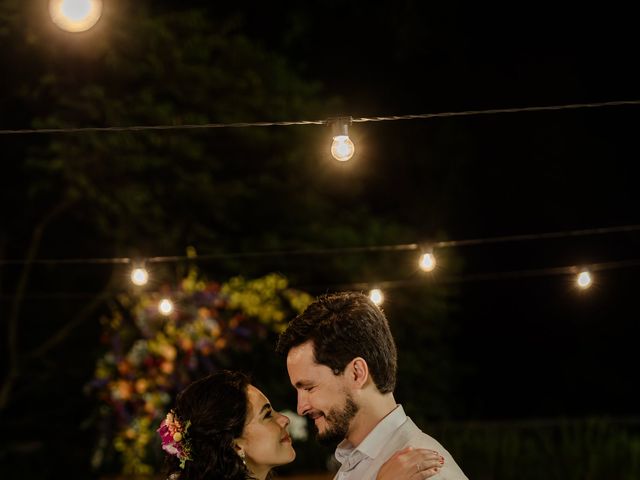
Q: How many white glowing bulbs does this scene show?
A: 7